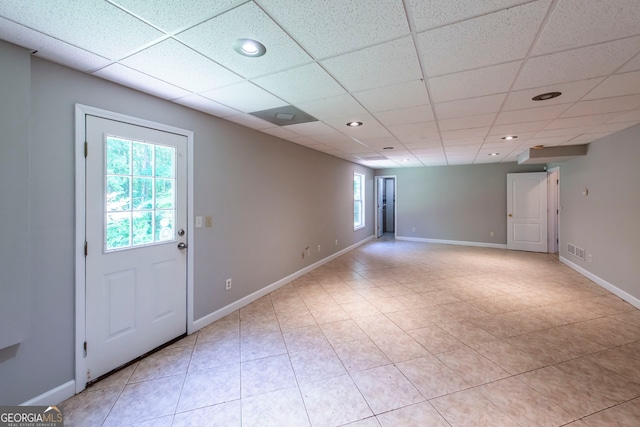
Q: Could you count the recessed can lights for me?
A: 7